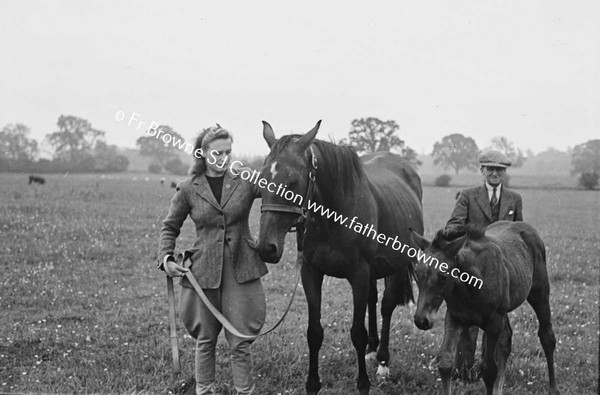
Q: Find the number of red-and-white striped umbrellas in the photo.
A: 0